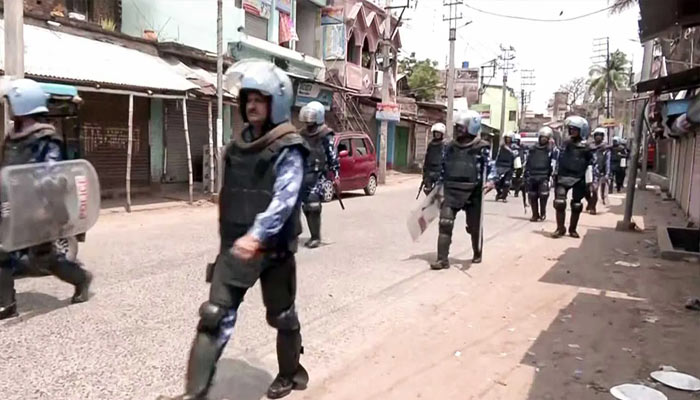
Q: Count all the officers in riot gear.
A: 12